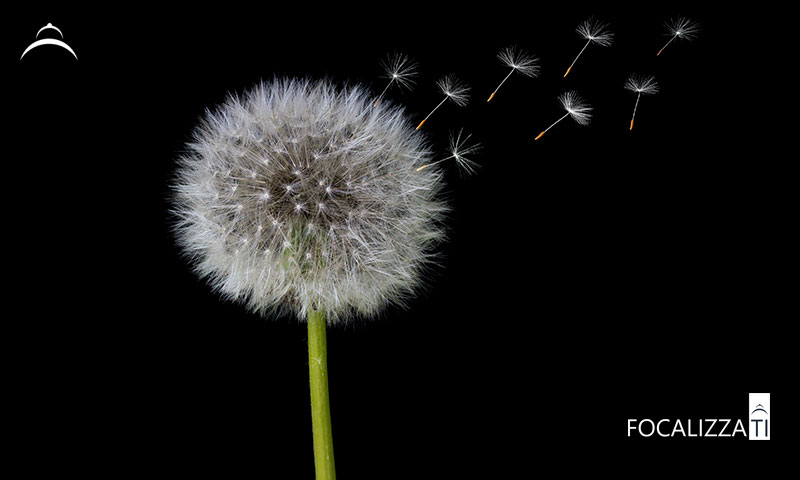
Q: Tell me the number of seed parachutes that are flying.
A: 8